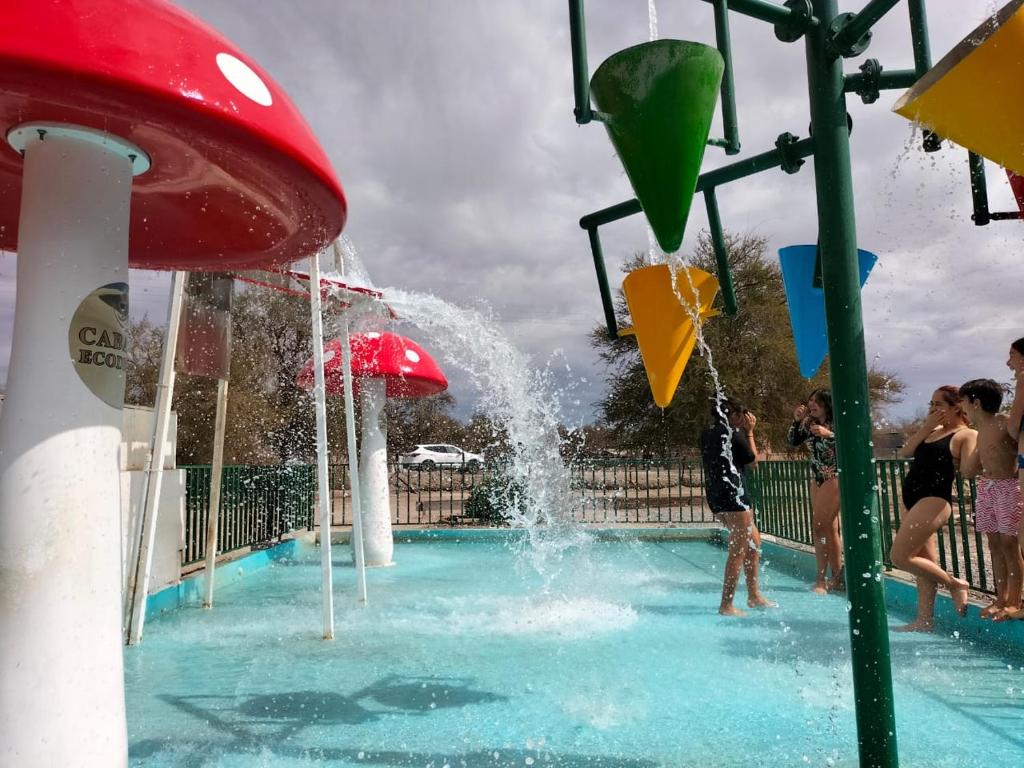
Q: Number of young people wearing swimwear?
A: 5